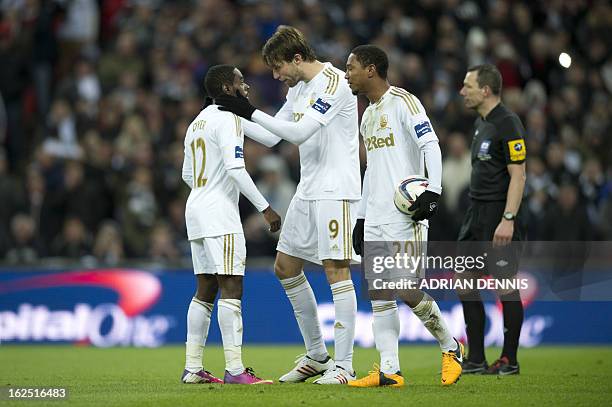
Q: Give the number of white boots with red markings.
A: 2